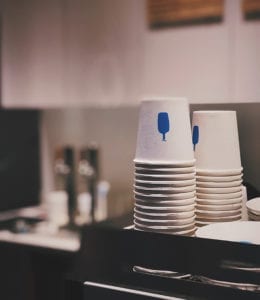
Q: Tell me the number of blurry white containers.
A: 3